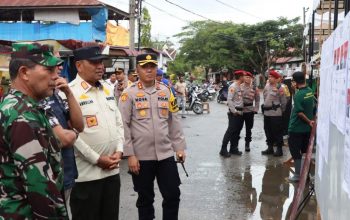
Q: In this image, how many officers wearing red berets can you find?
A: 3